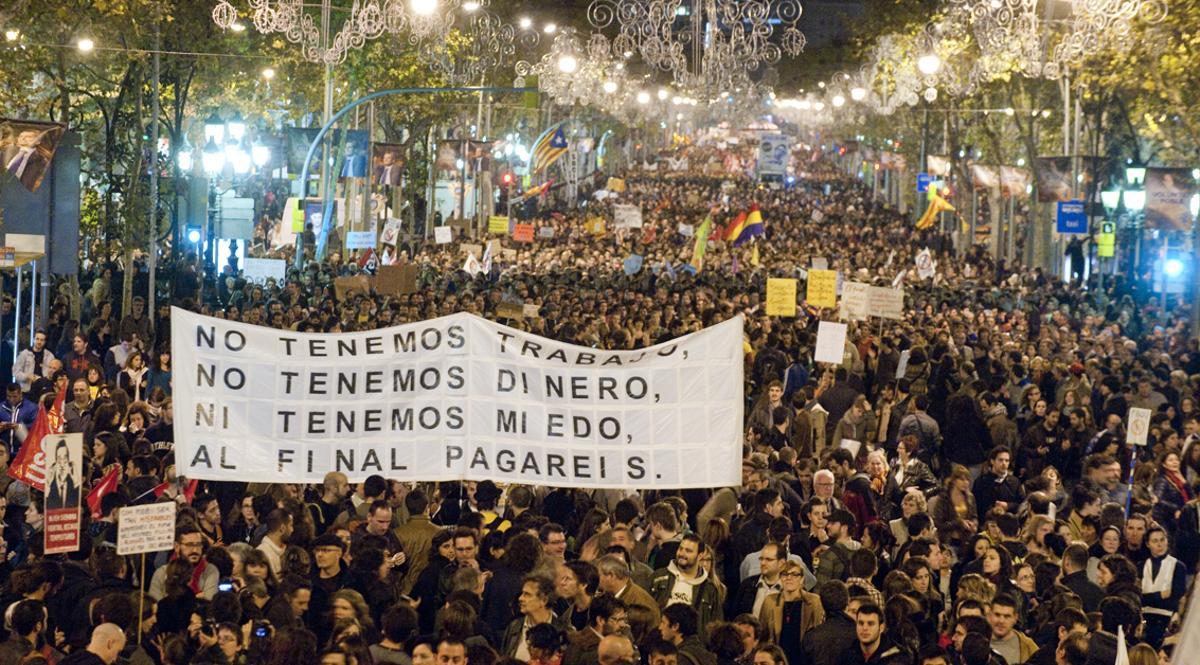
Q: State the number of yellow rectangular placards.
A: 3